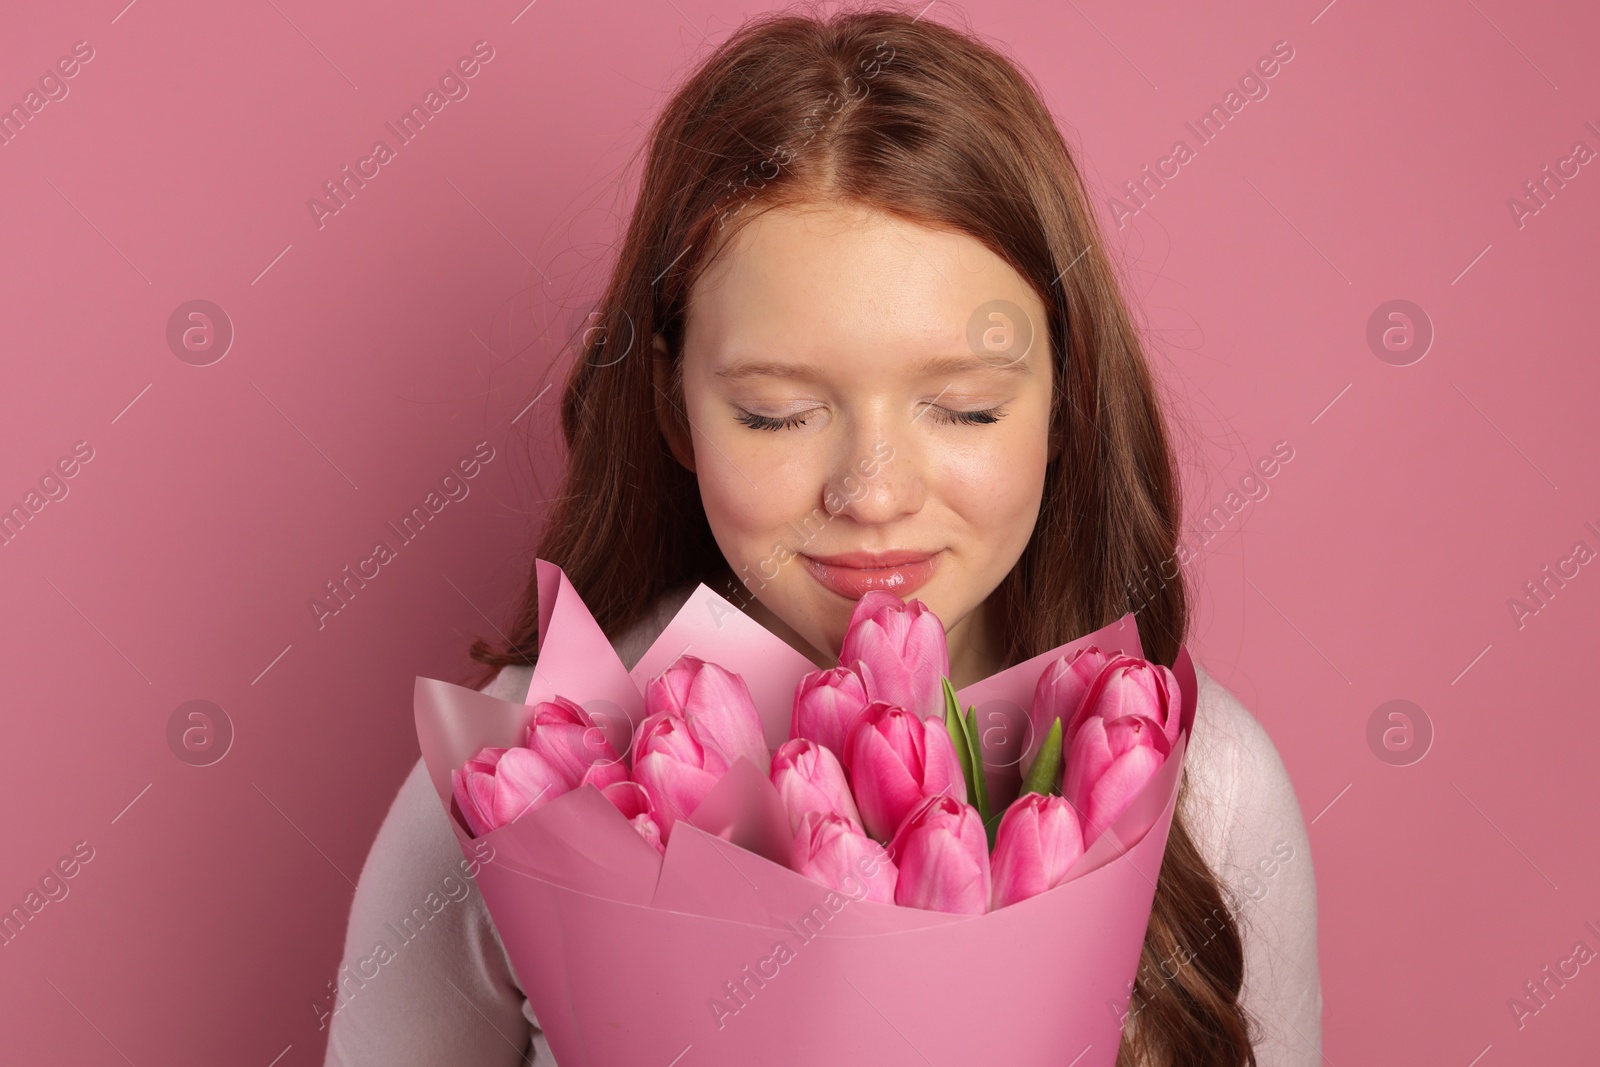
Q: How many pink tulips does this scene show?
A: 15